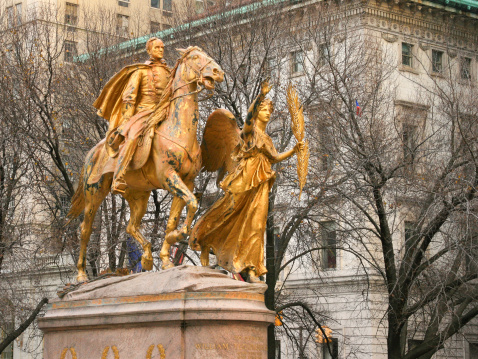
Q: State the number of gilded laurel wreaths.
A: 3